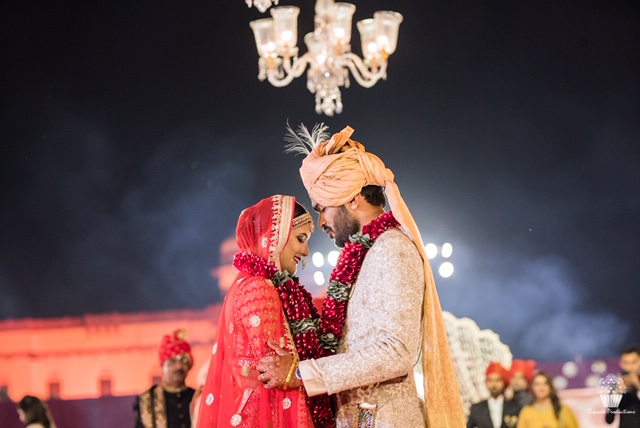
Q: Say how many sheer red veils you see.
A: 1